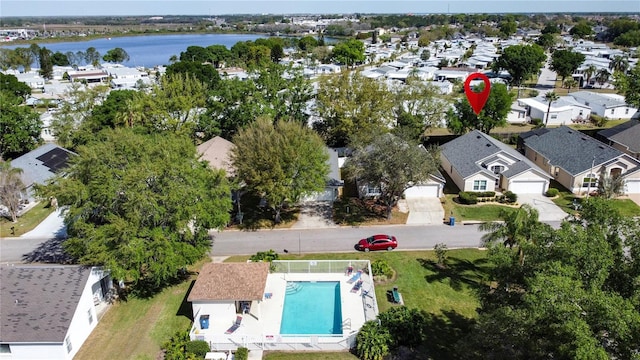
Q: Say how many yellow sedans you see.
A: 0